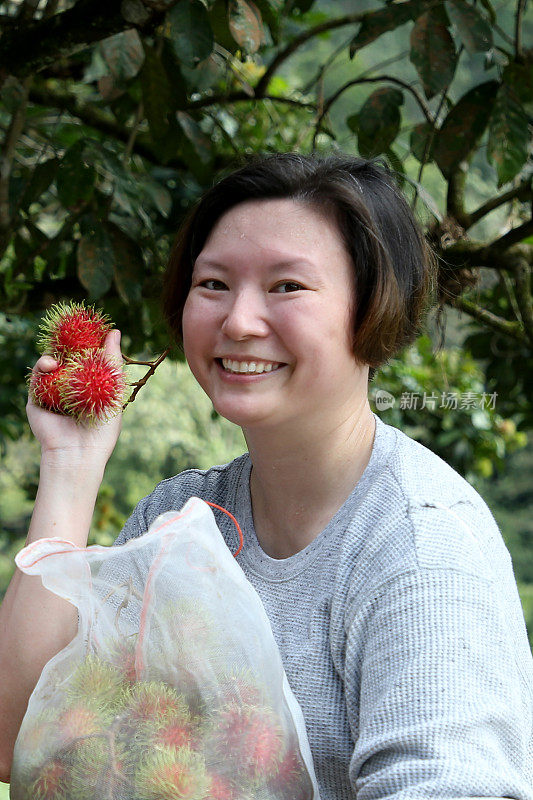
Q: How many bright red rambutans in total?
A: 3